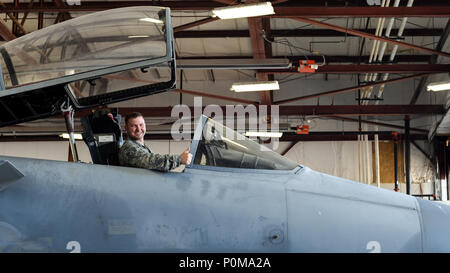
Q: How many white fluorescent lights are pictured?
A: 5